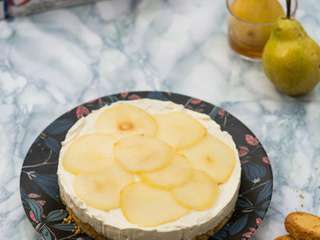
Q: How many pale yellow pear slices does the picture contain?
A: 9